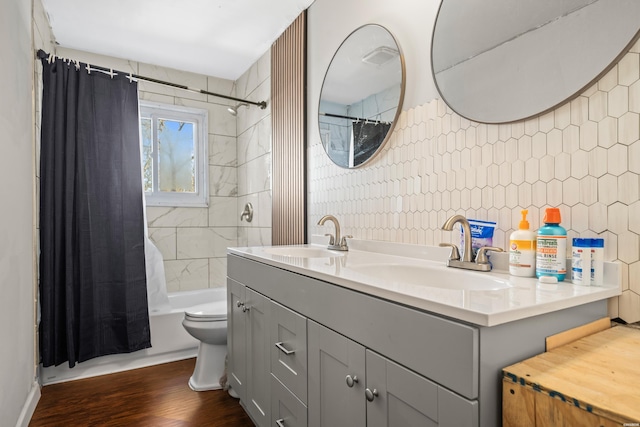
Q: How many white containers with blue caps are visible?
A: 2